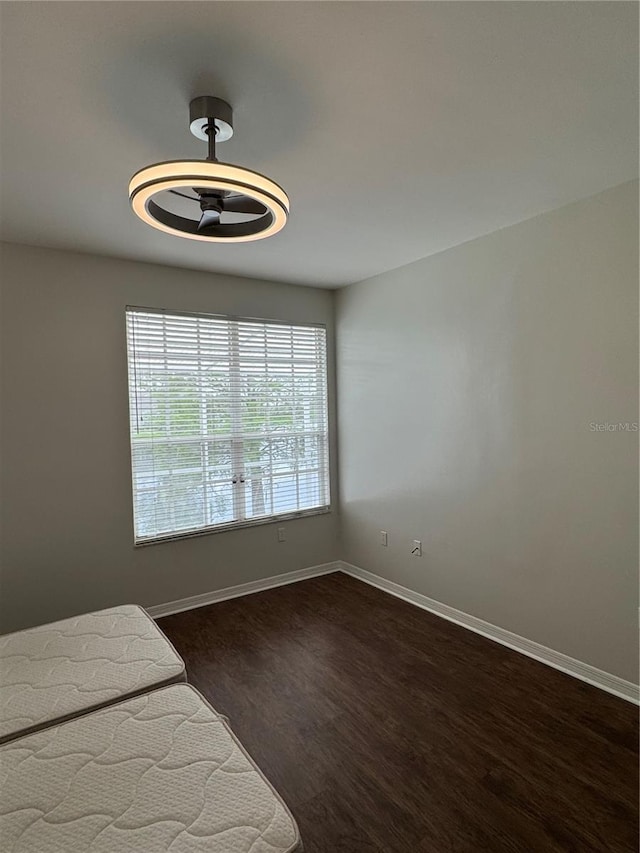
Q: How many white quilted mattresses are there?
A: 2